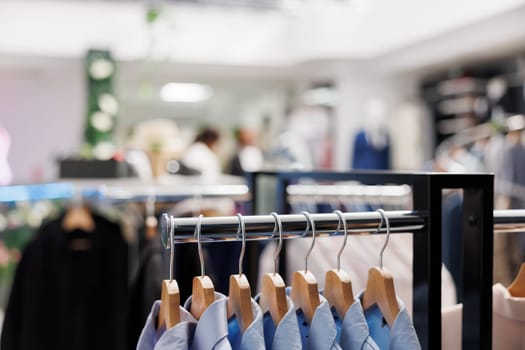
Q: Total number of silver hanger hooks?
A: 7